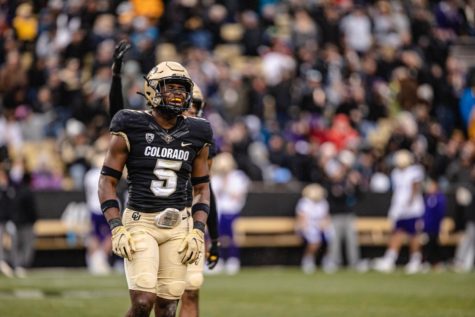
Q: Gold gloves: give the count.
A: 2